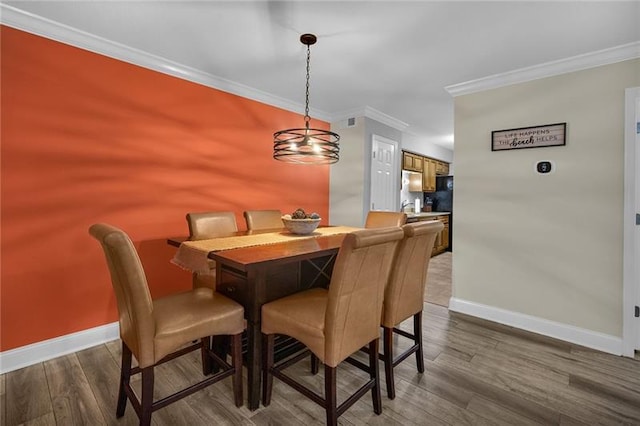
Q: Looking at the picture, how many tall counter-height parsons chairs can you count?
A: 6